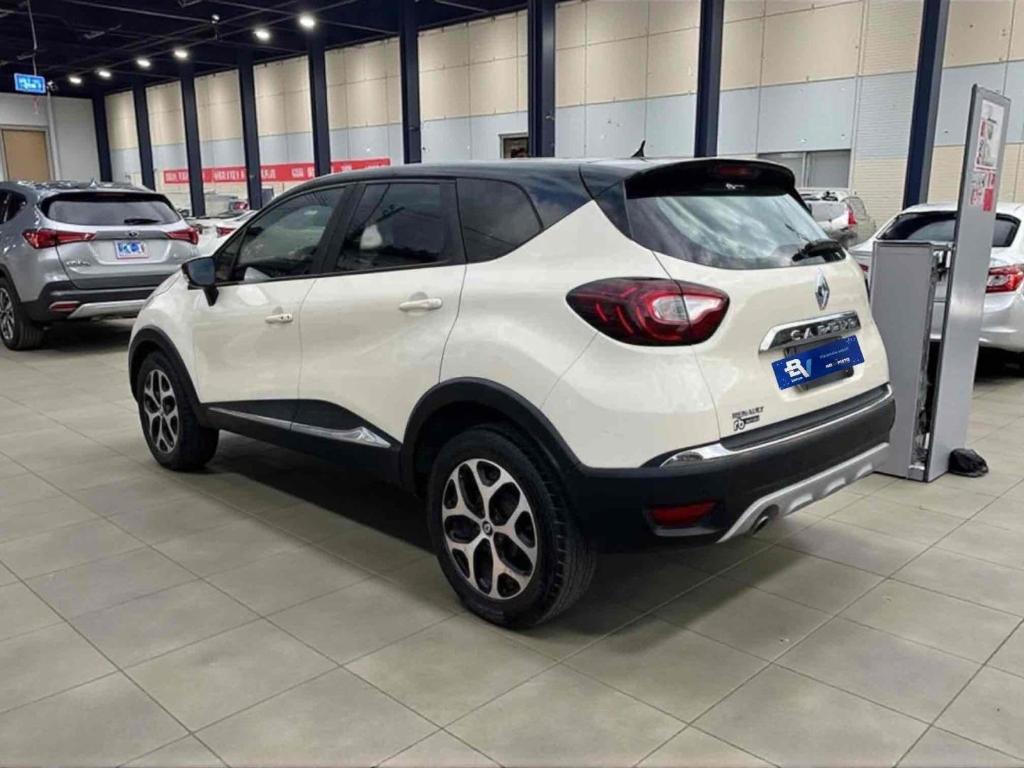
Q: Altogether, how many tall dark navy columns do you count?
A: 9